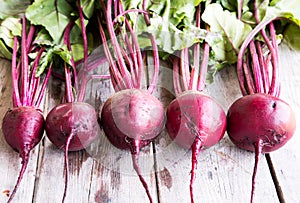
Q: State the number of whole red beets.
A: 5